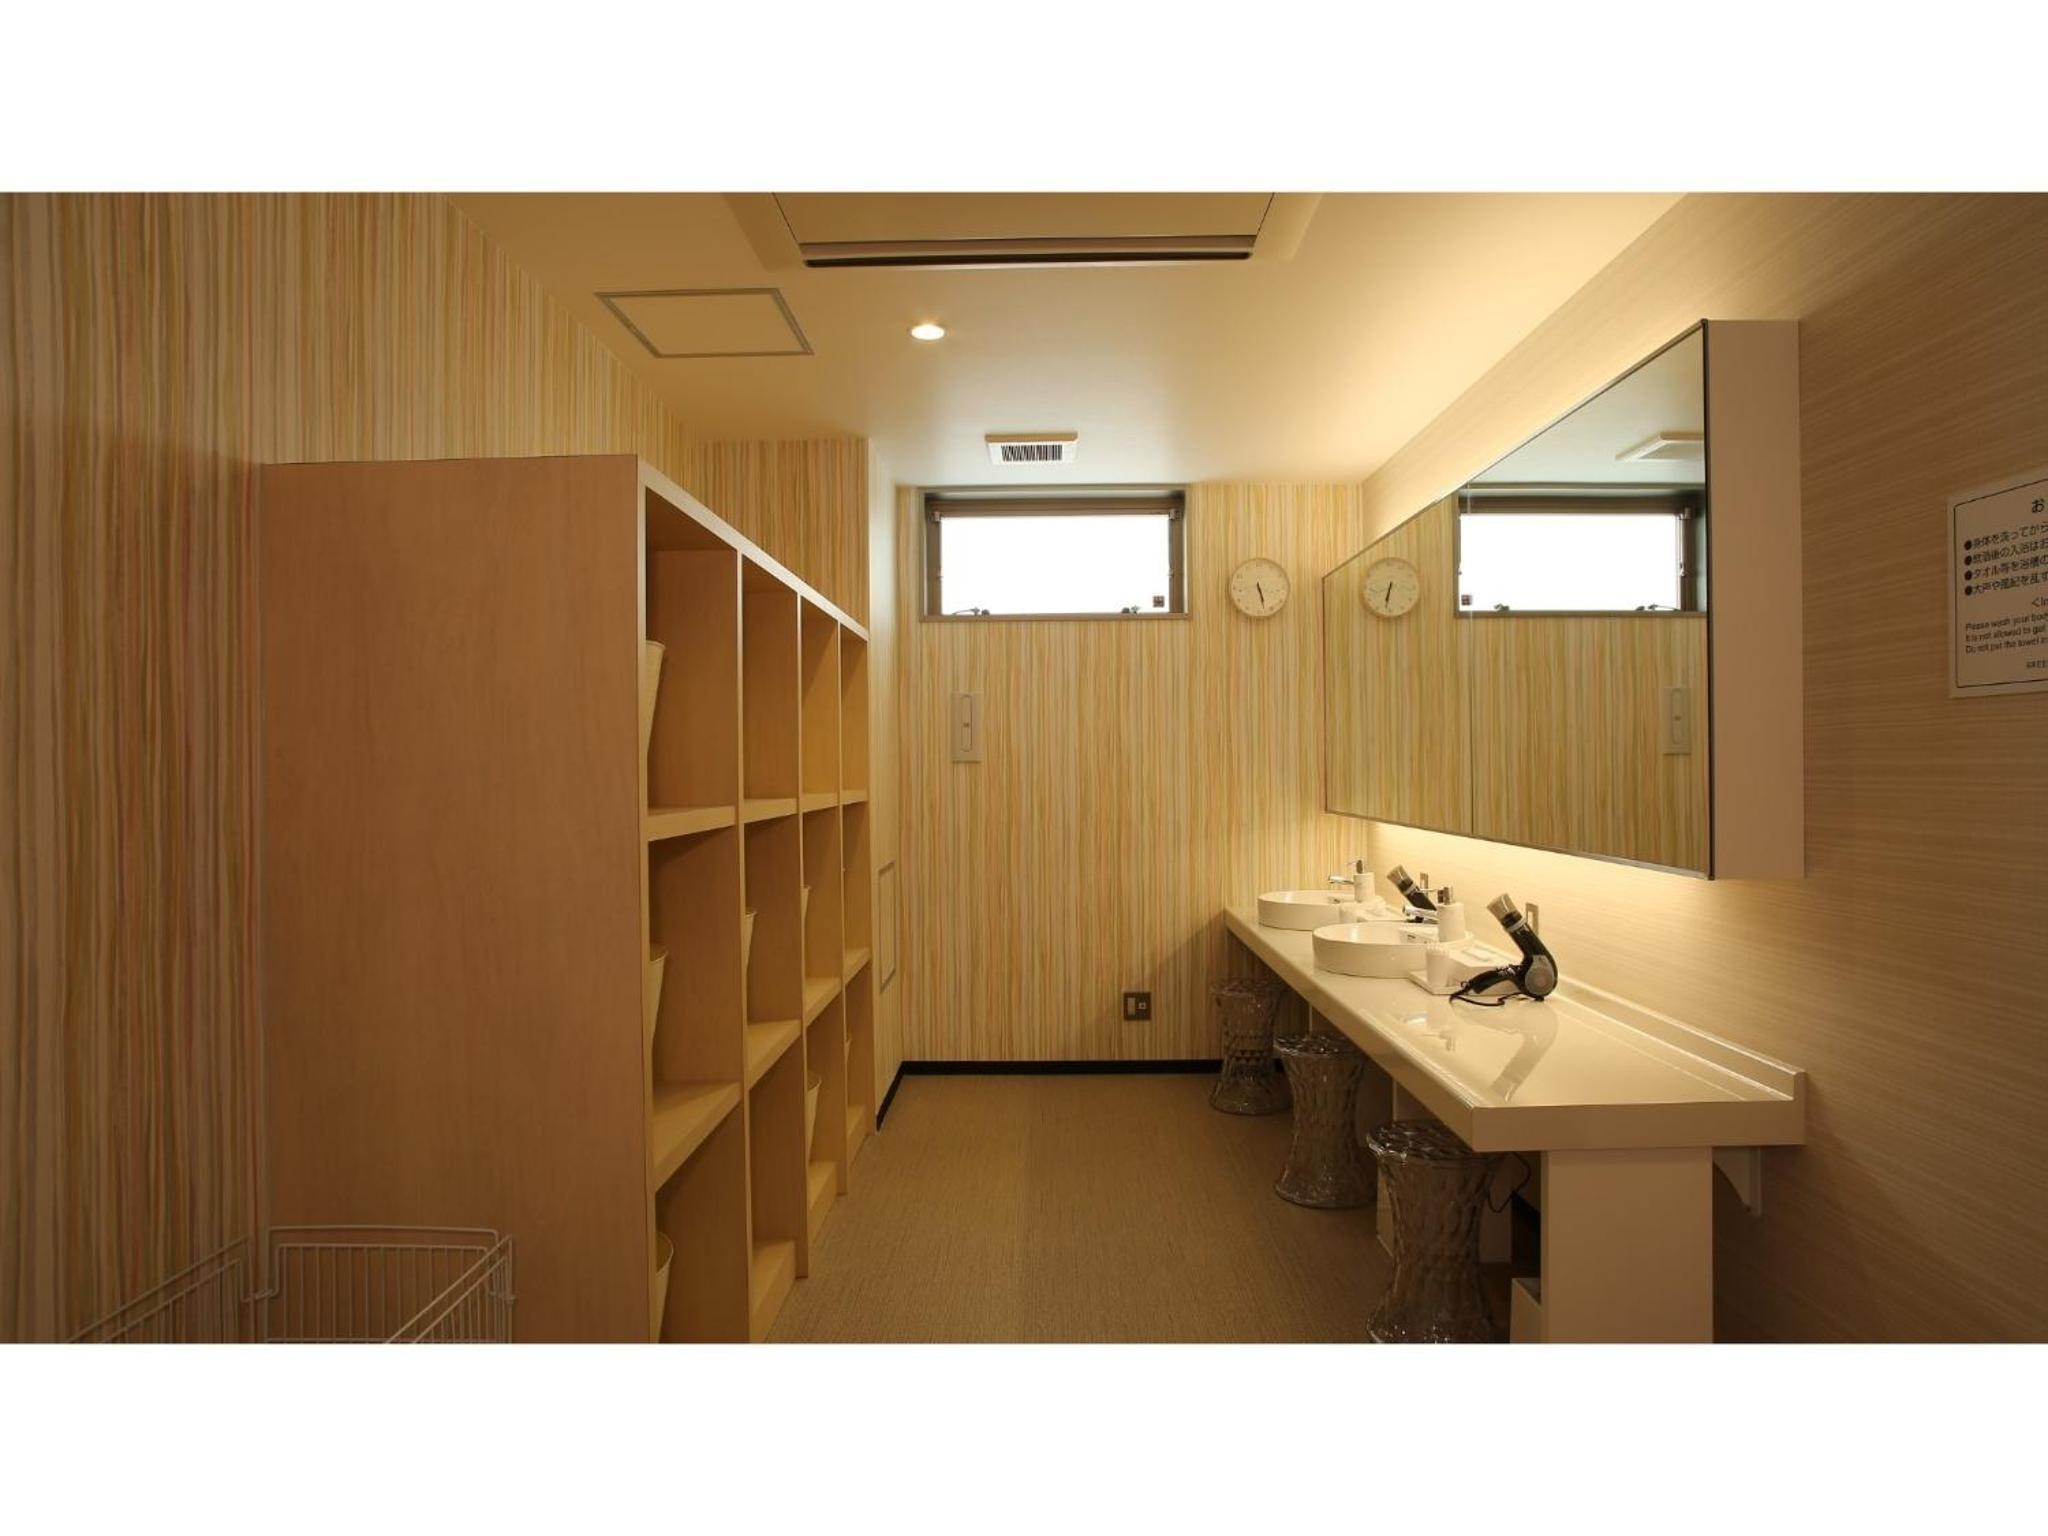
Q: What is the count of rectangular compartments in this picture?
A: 12